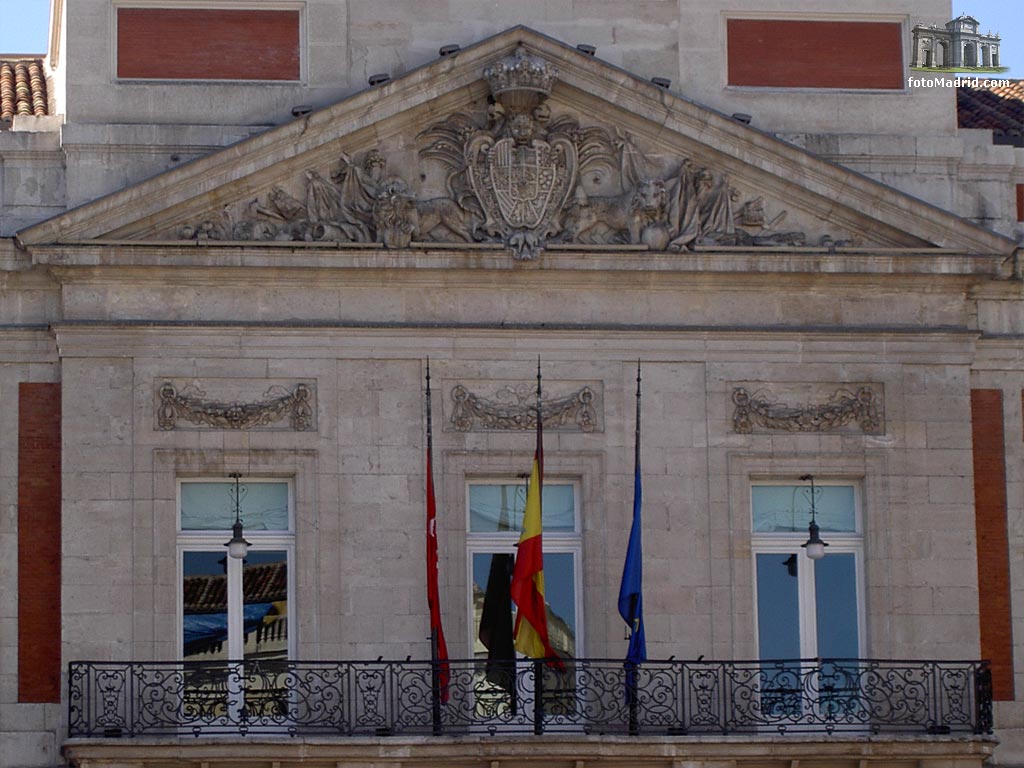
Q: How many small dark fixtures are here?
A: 6